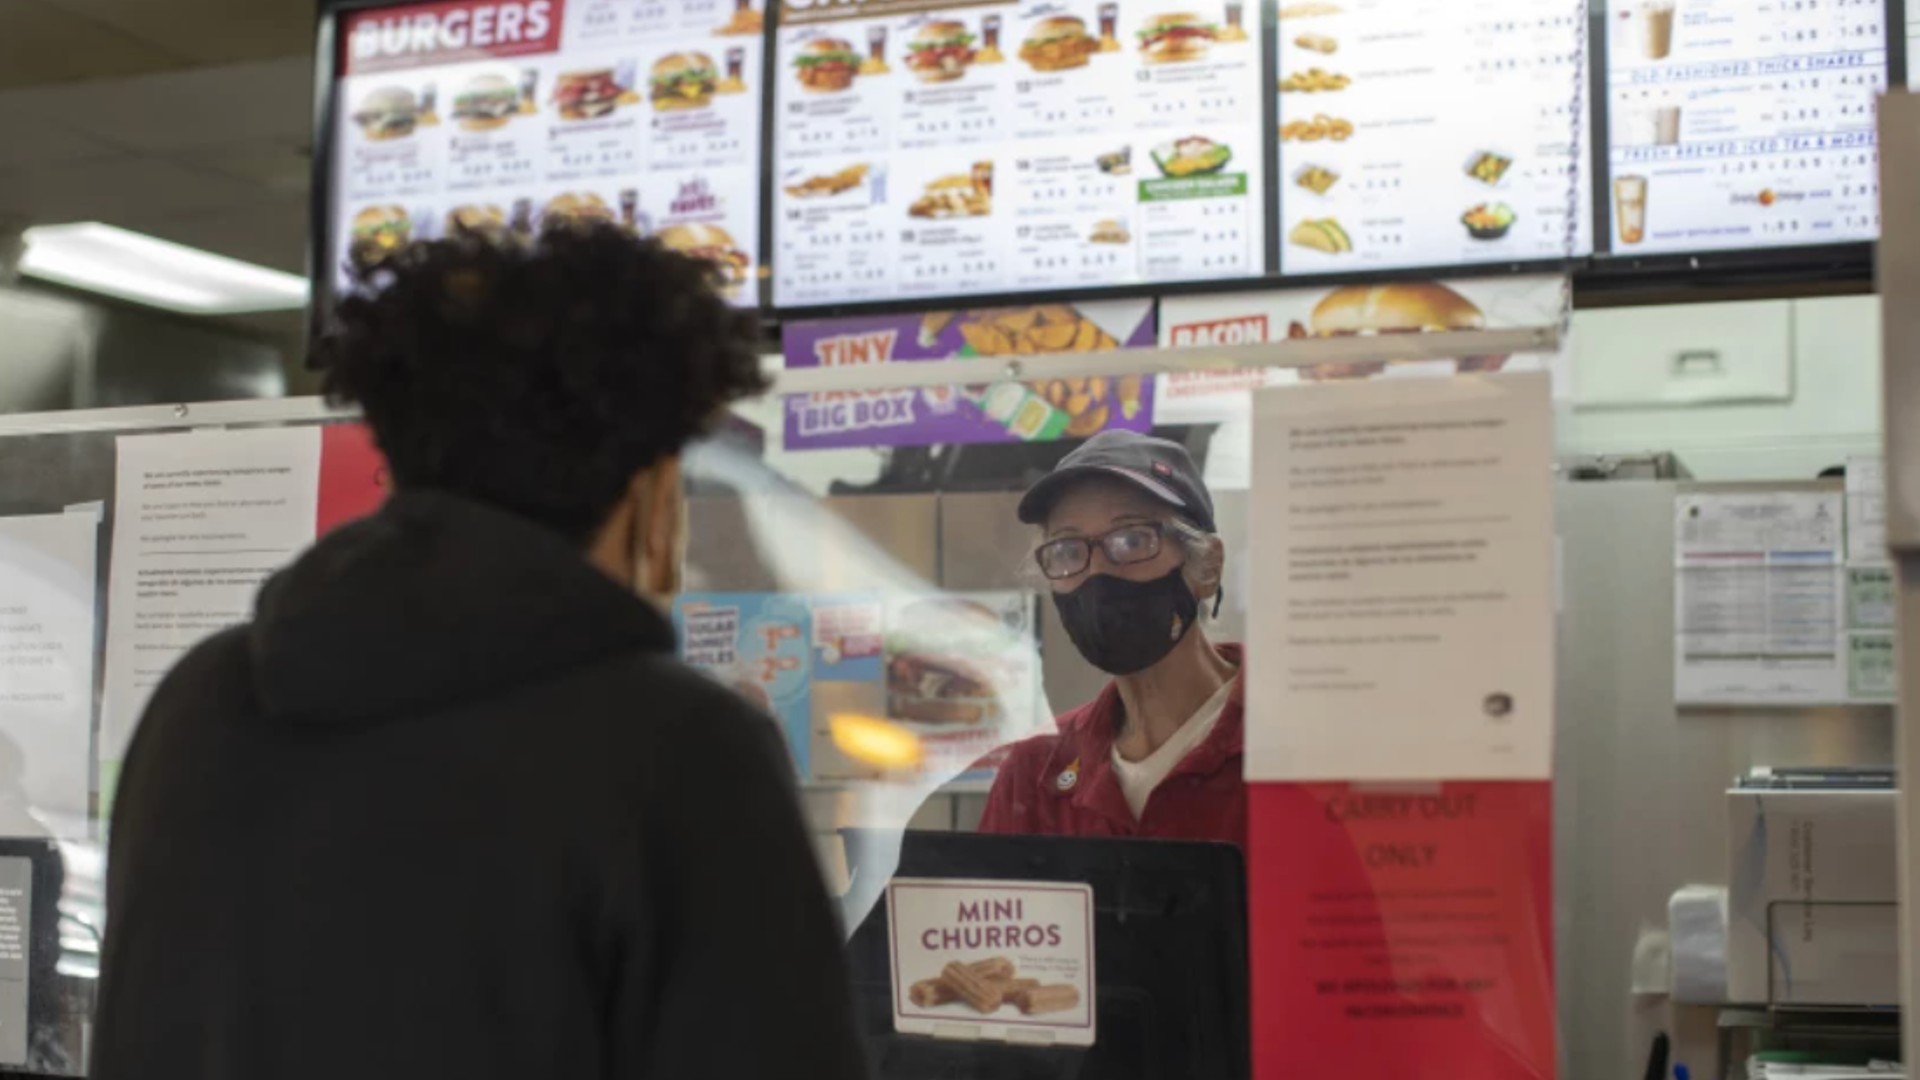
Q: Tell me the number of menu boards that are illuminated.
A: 4